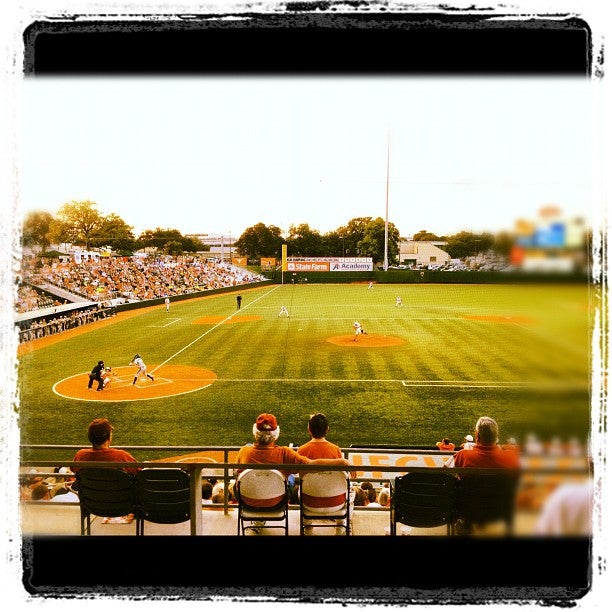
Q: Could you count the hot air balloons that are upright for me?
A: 0